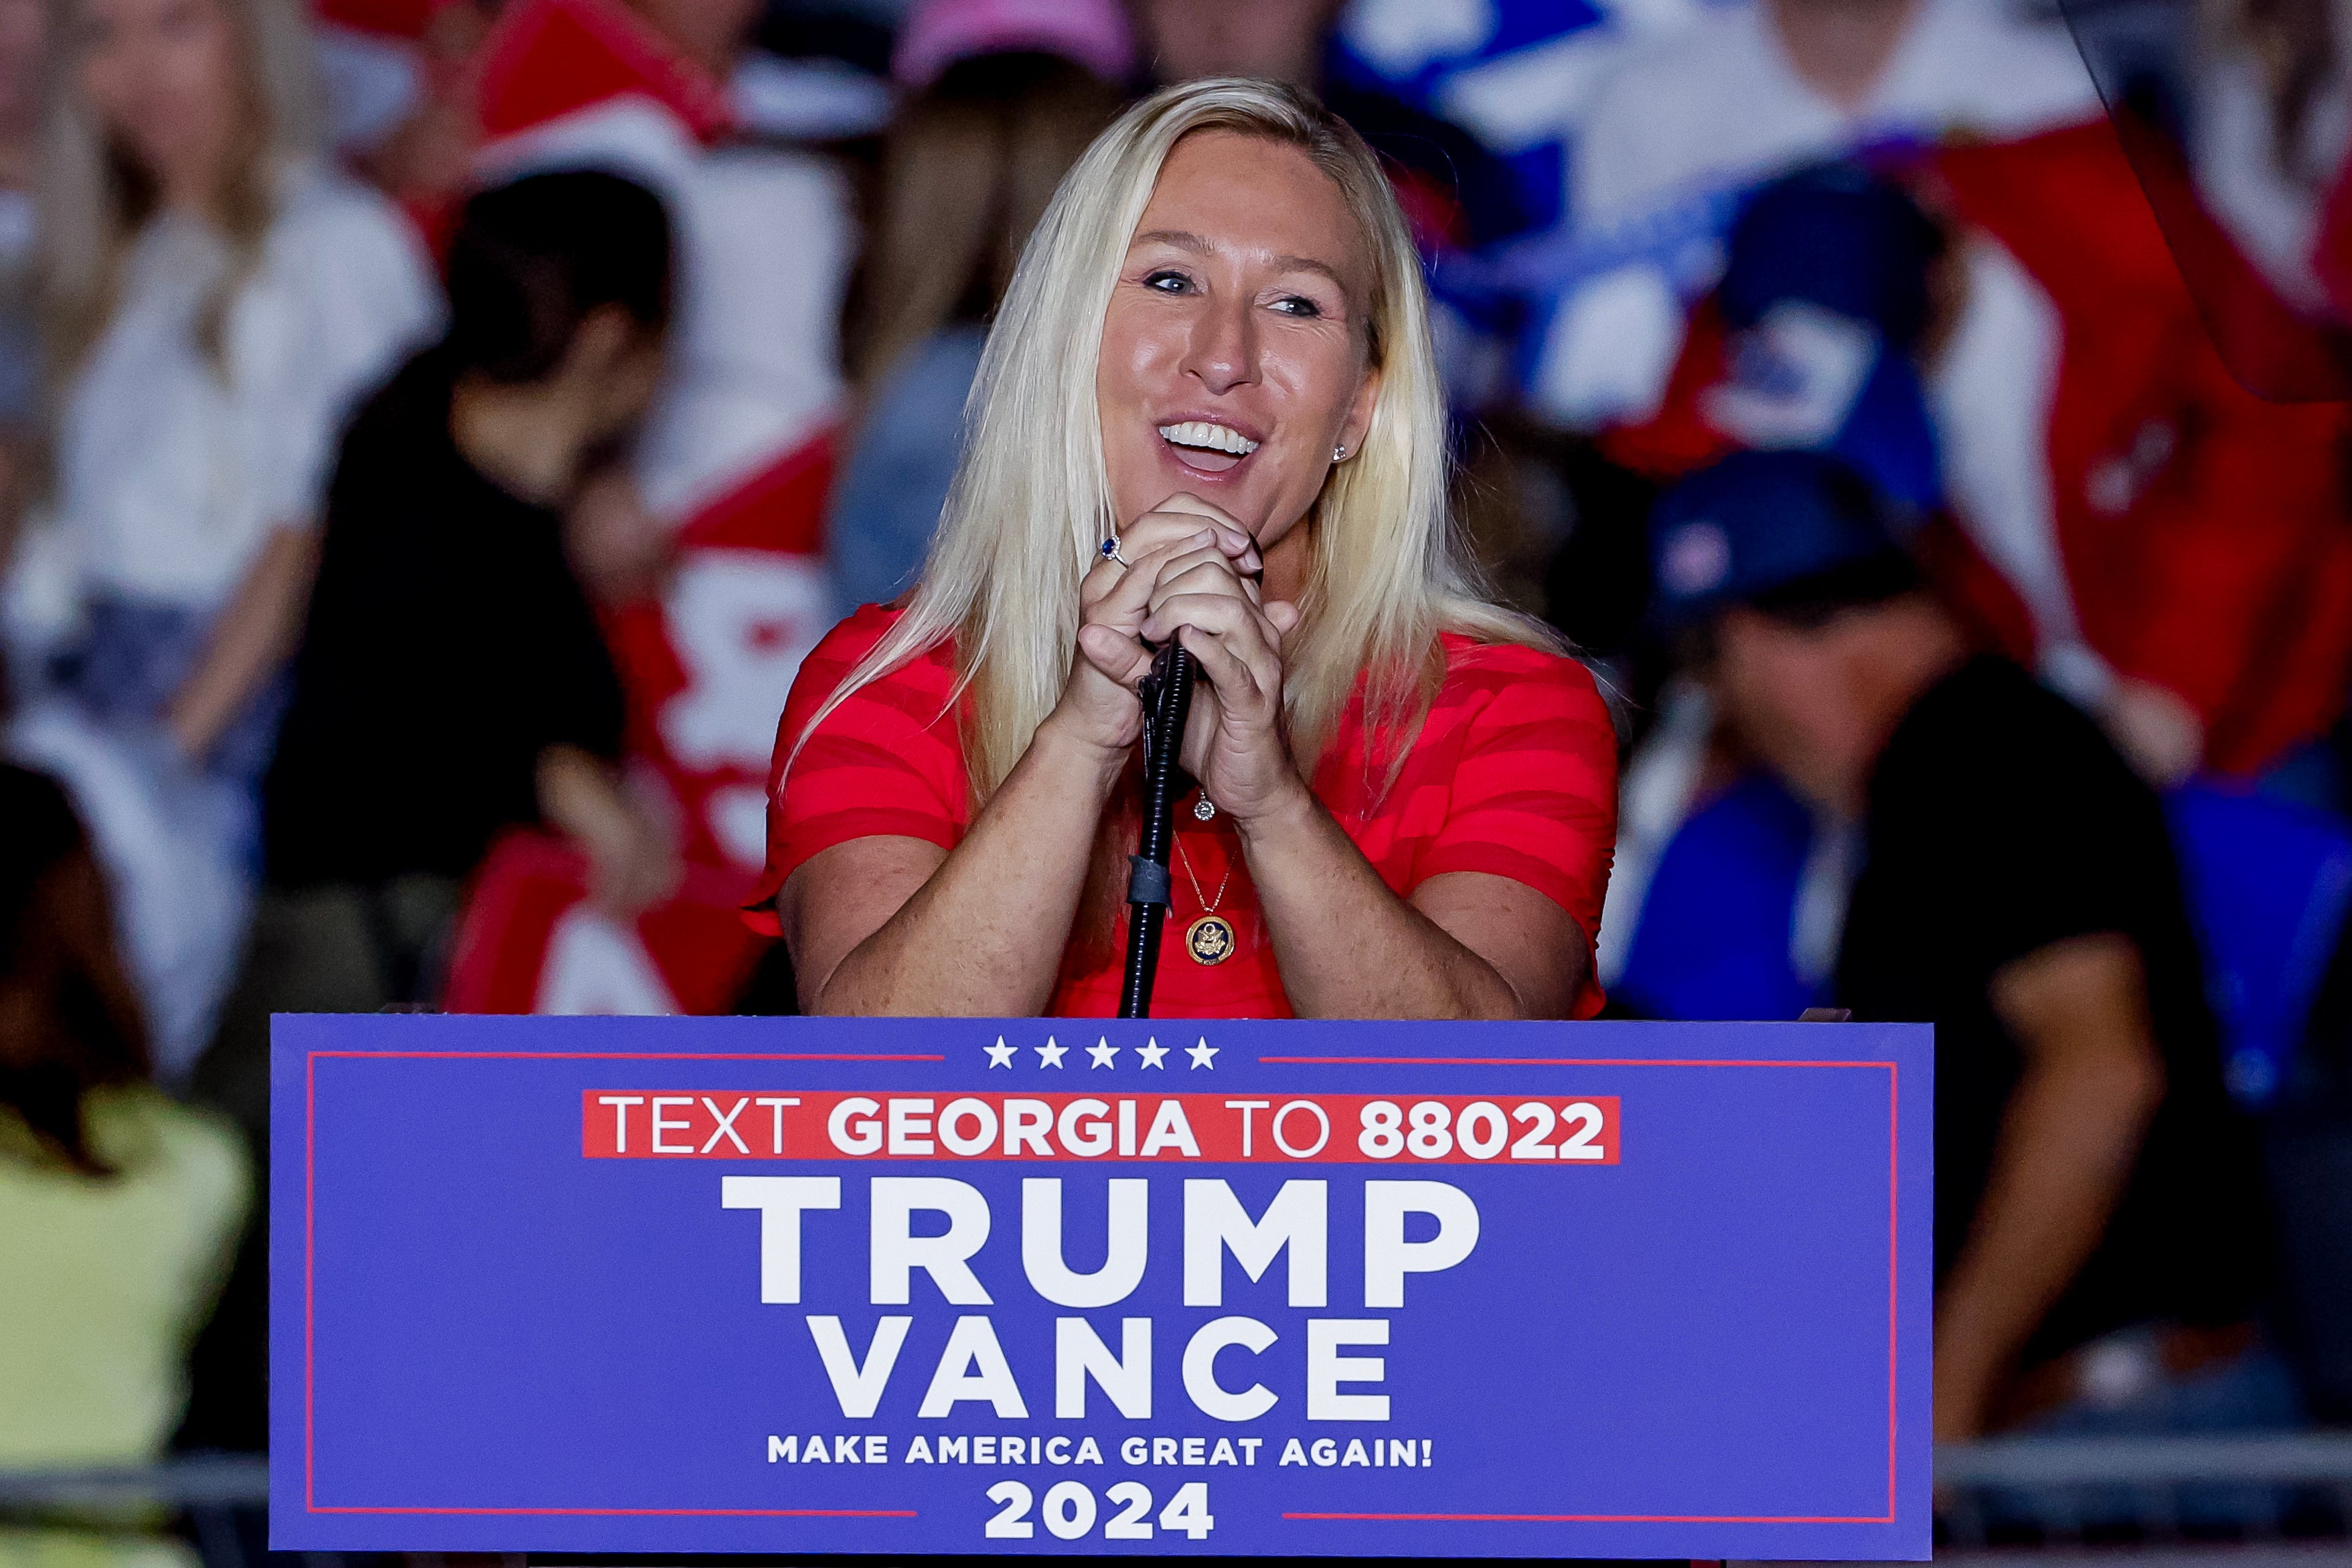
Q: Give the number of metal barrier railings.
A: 2